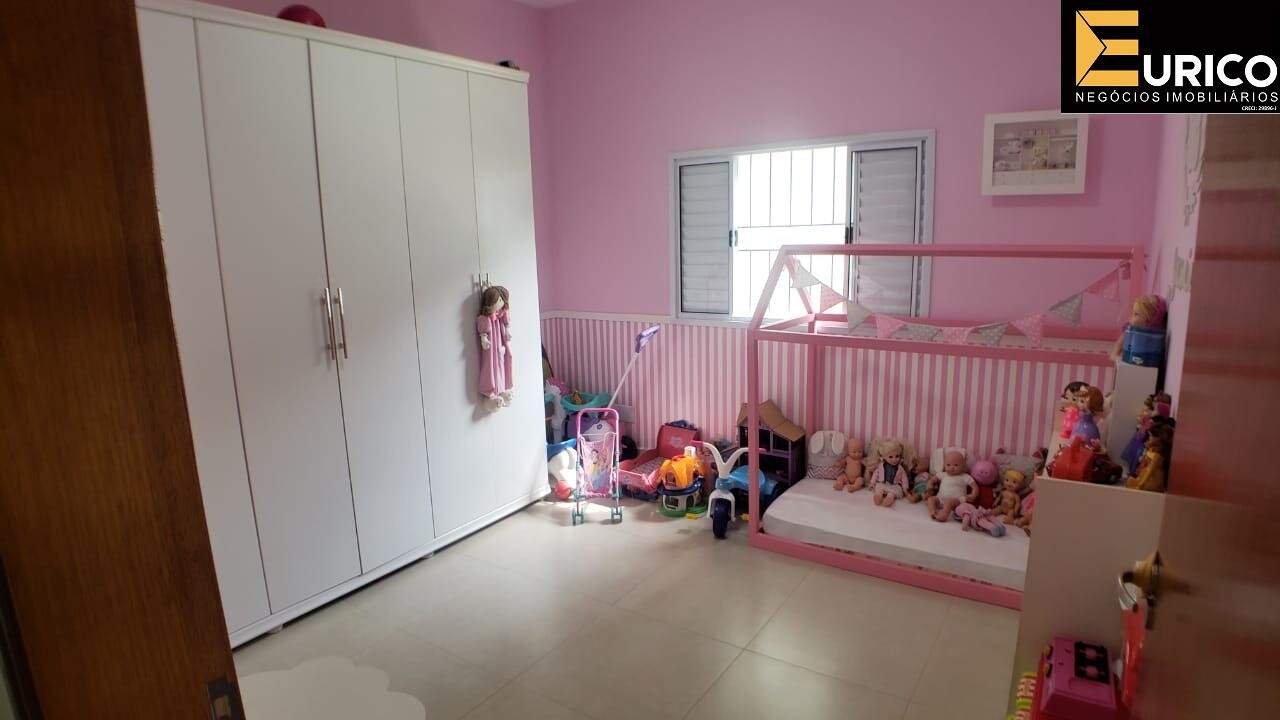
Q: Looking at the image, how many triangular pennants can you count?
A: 10